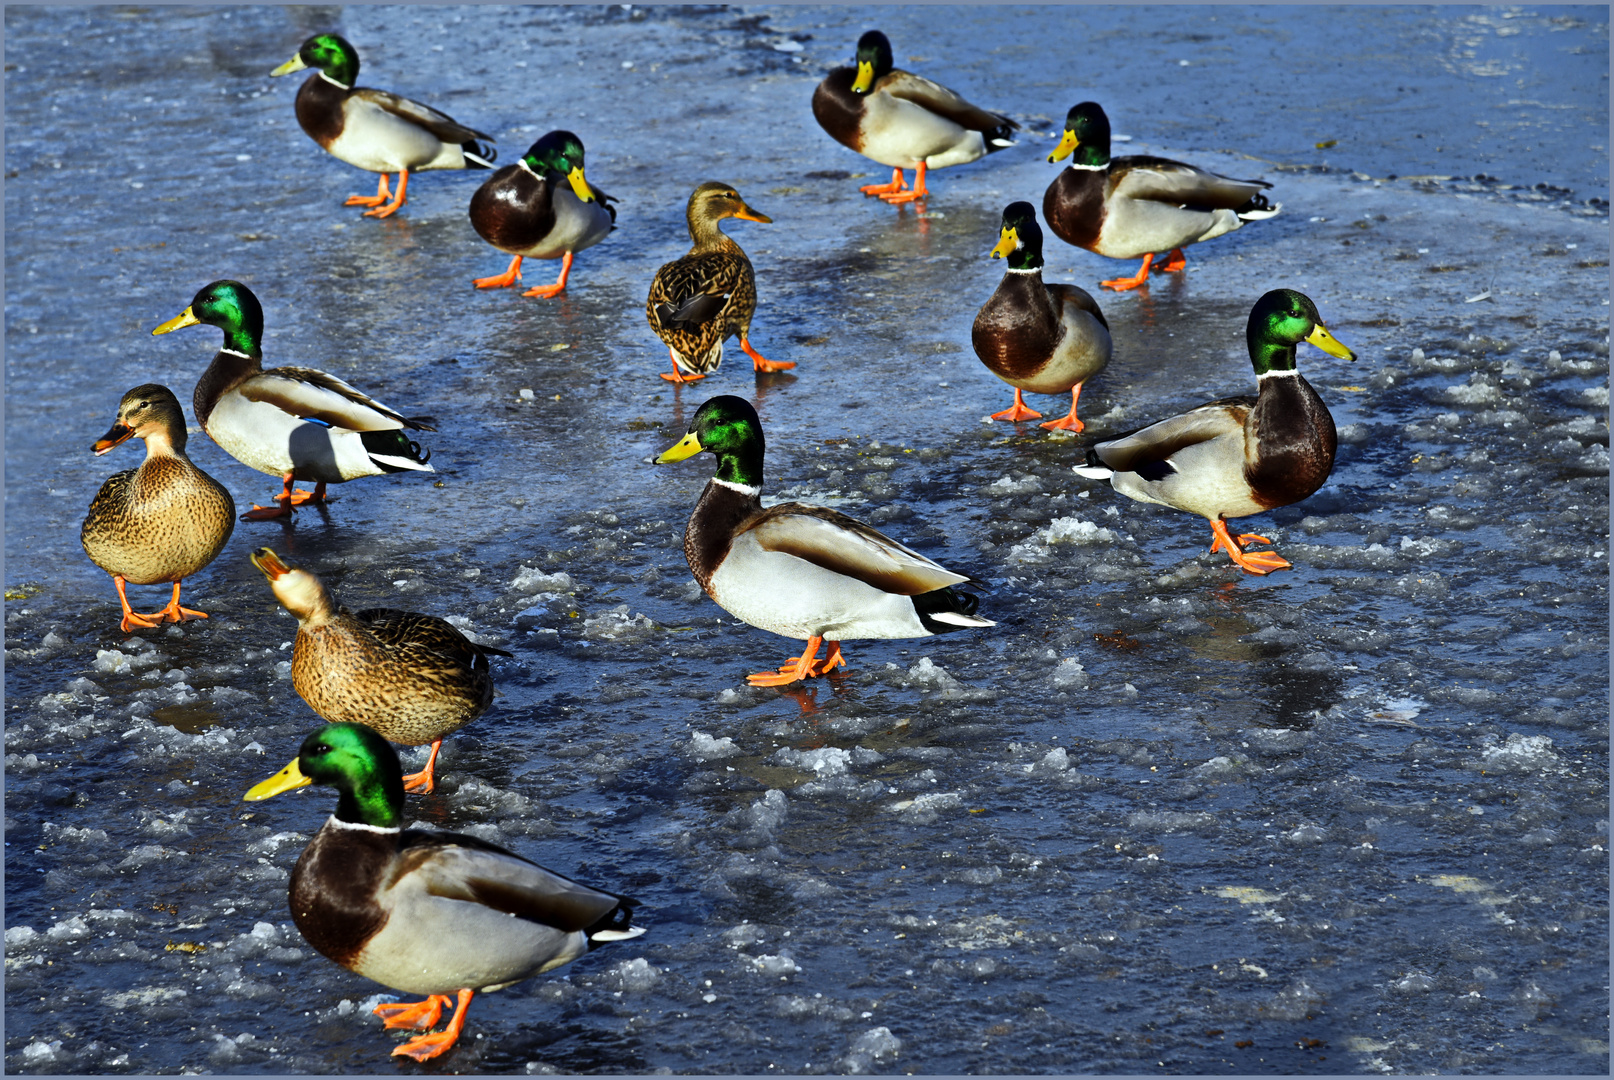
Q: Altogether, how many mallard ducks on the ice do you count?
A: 12